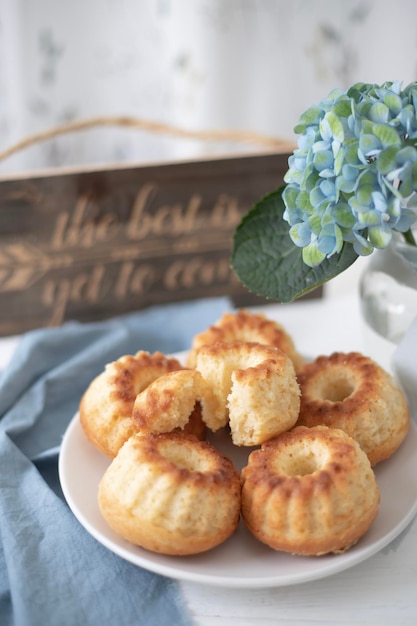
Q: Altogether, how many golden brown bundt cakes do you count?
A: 6